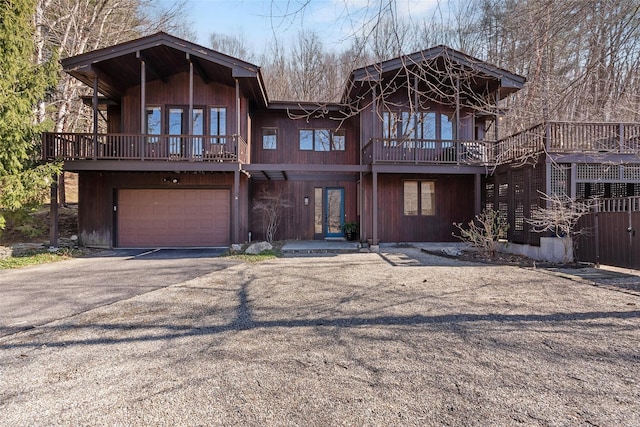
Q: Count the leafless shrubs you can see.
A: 3